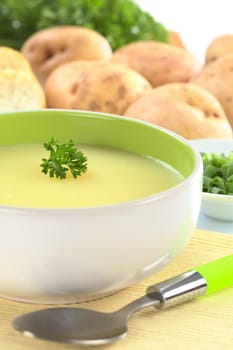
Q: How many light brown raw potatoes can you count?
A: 6